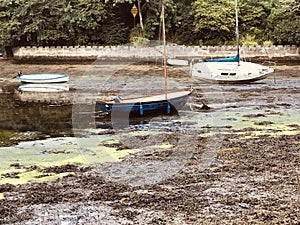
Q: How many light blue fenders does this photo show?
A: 2